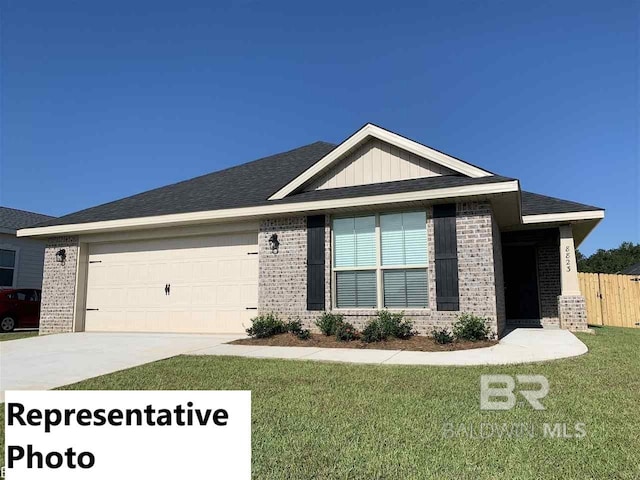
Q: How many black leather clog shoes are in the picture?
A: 0